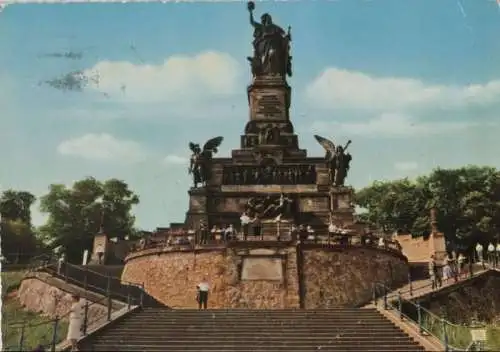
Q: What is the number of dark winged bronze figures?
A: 2